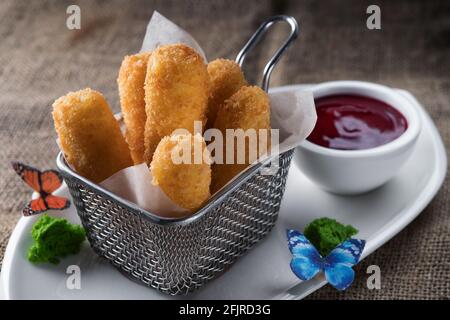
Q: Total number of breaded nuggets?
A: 6